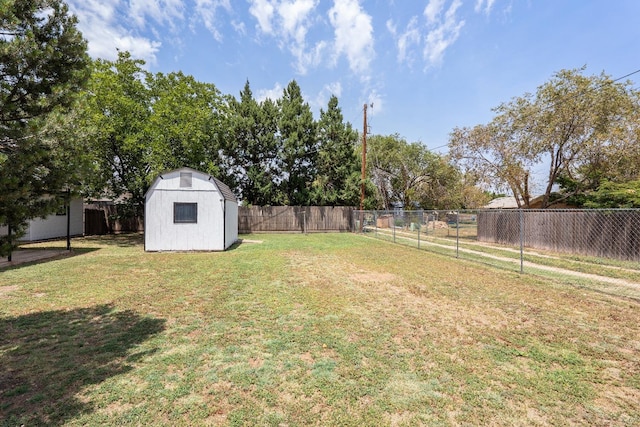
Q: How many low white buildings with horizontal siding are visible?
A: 1